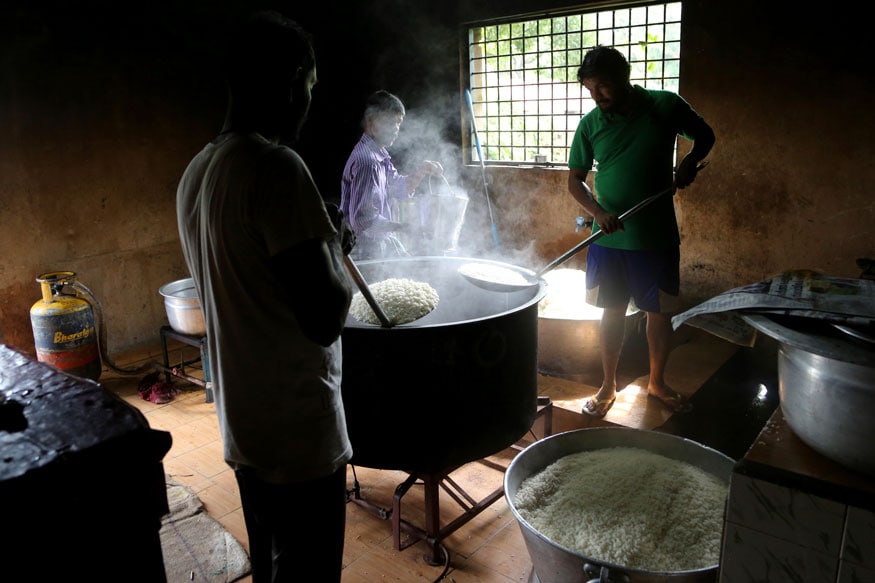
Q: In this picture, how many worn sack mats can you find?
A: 1